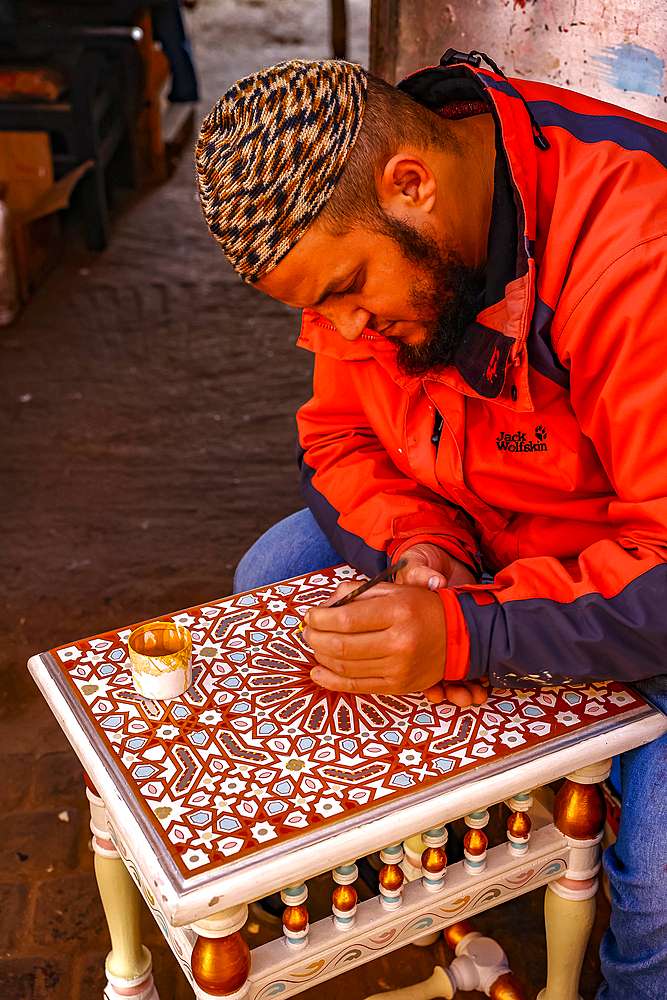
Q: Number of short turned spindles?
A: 6